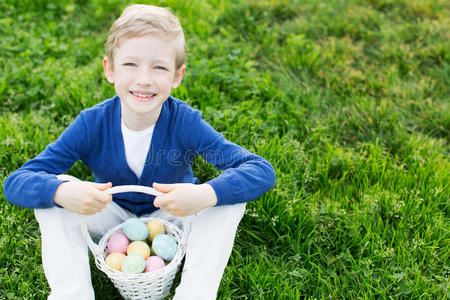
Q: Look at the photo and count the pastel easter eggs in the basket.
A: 8